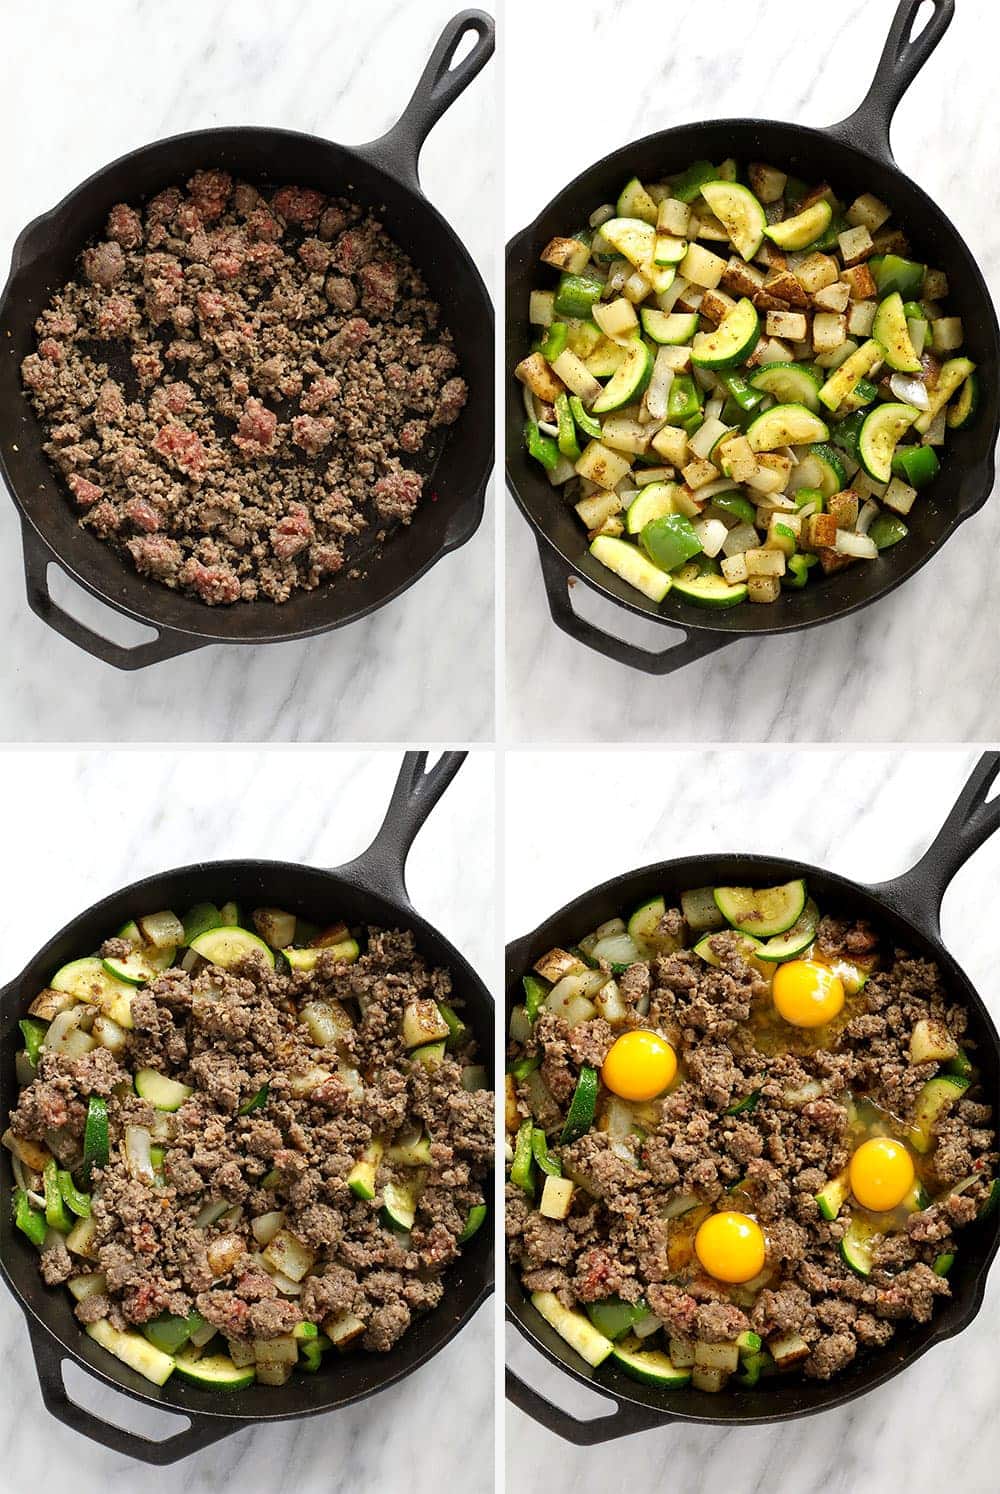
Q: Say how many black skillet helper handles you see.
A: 4